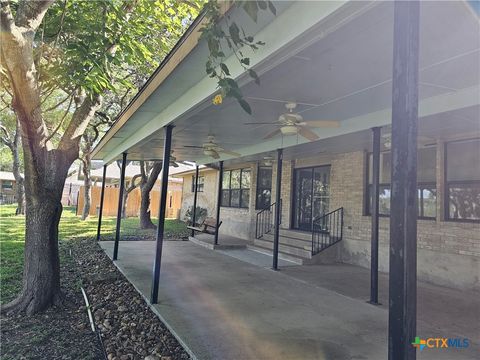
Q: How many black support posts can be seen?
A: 8